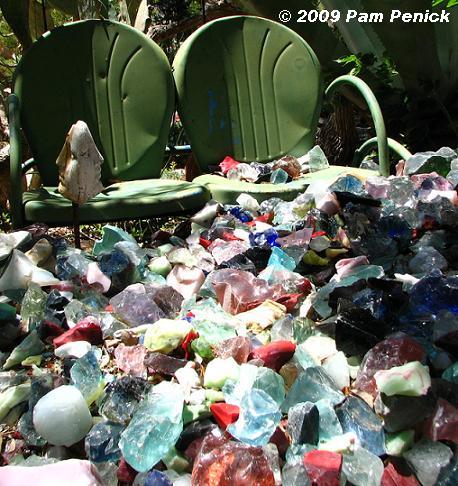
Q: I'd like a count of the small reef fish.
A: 0